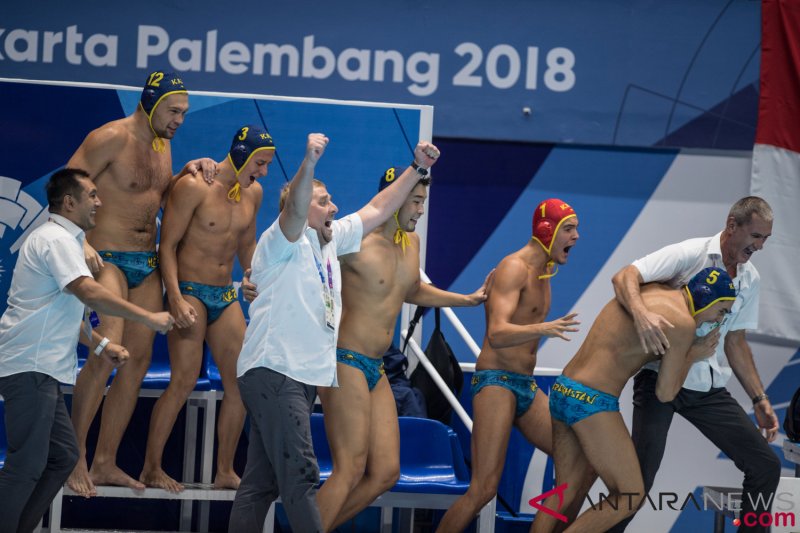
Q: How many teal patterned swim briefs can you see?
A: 5